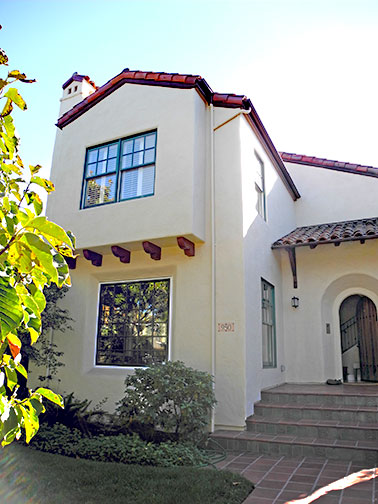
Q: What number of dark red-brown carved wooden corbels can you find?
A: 5